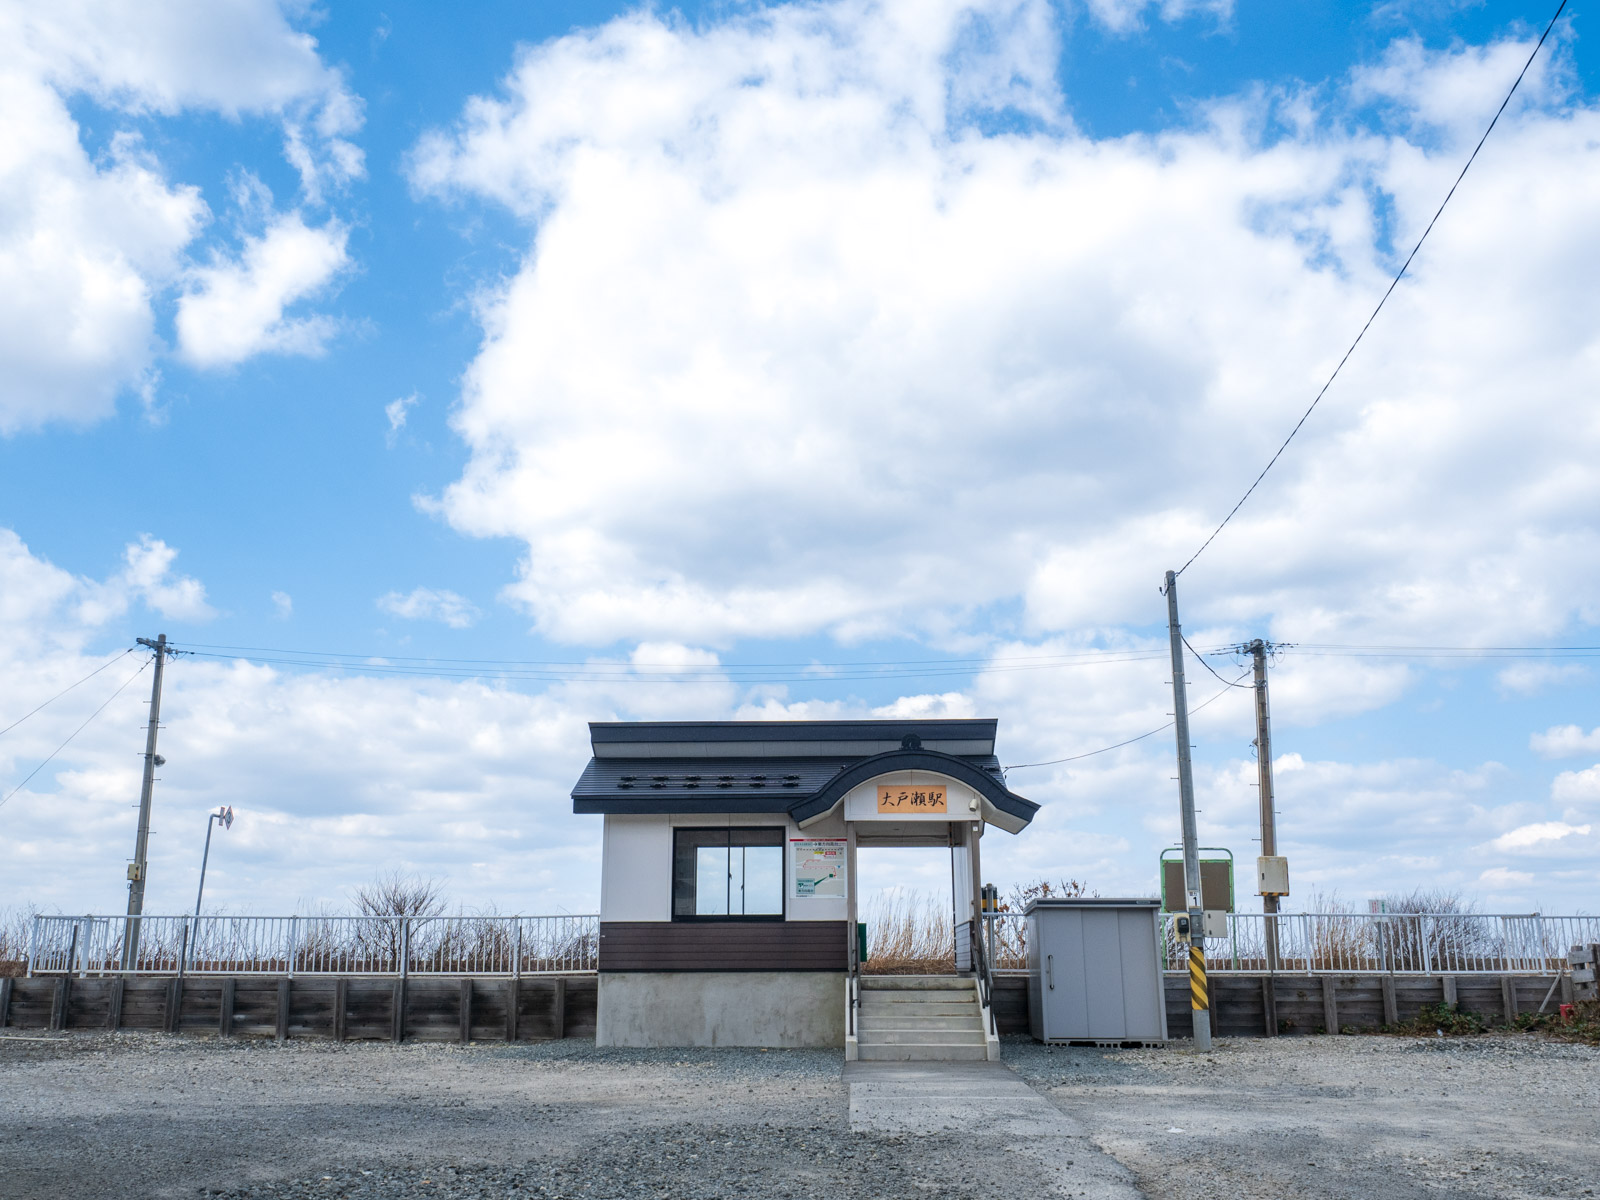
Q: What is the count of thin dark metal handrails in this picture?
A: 2